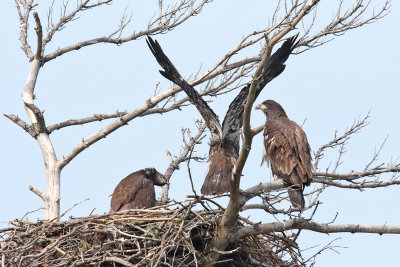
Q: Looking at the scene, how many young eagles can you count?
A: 3